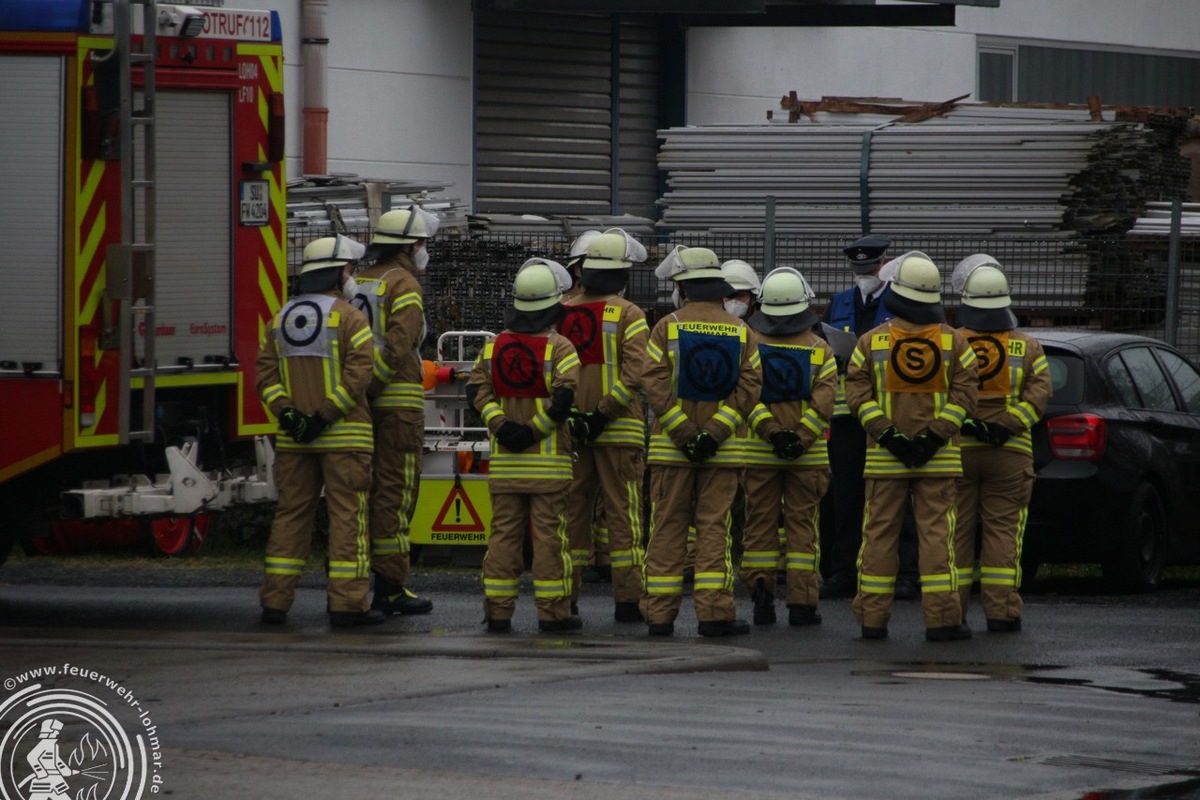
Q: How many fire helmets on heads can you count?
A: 10